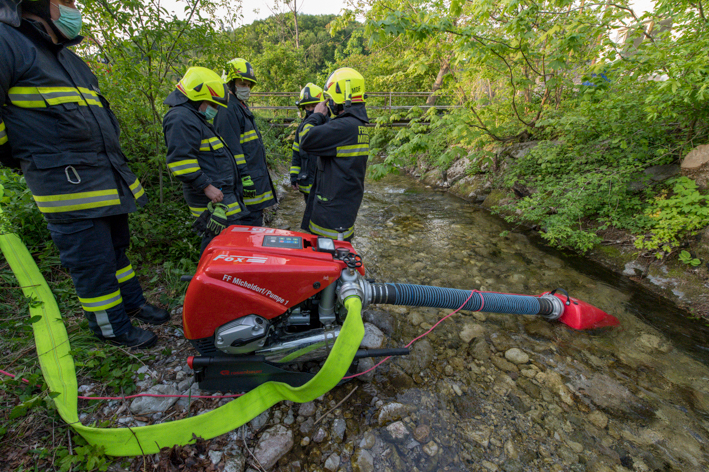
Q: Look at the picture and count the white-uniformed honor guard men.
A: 0